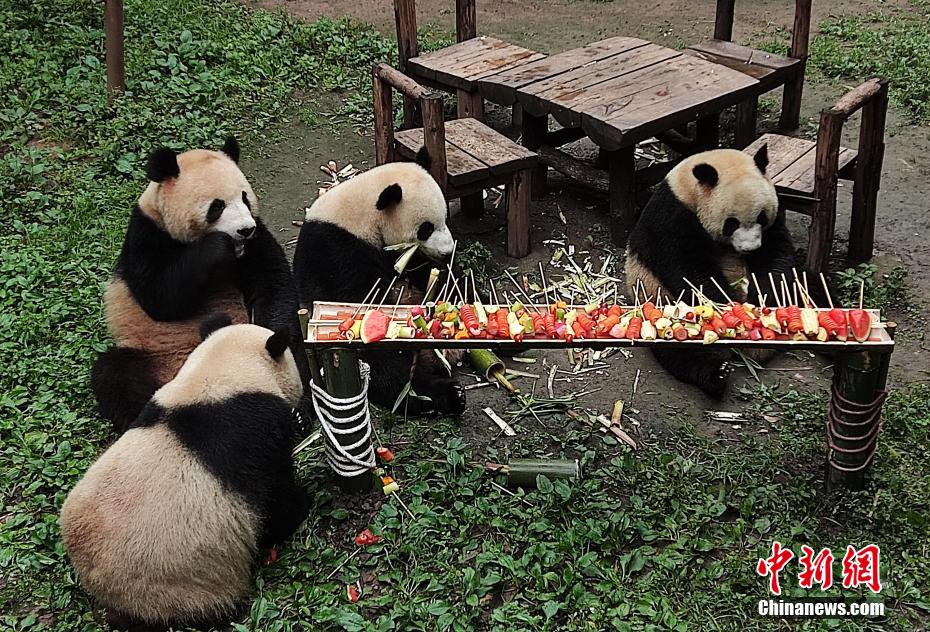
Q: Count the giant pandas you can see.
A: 4